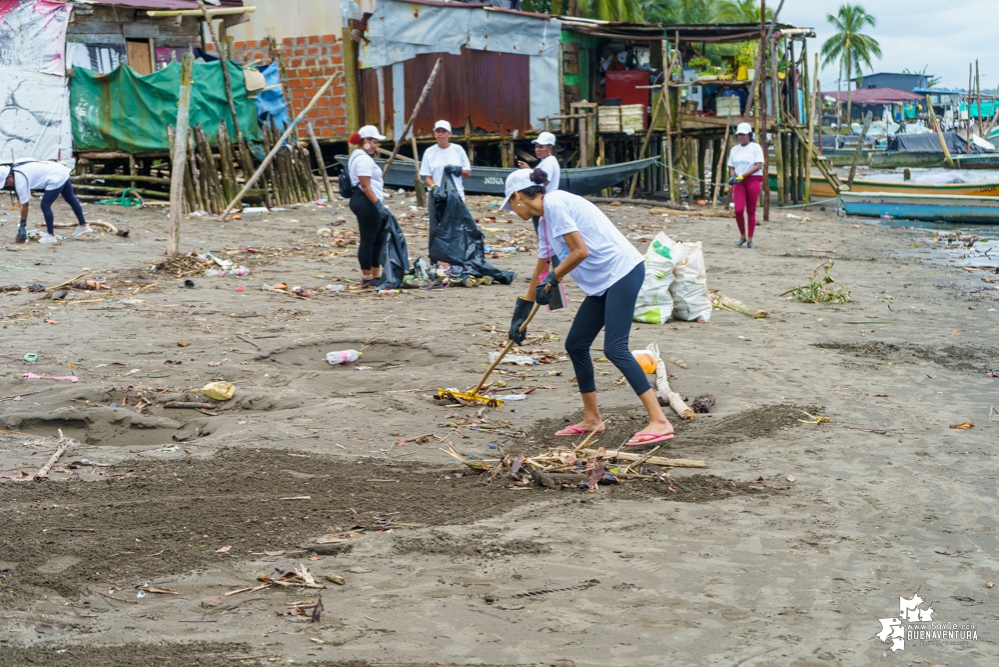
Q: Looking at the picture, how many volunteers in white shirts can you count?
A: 6